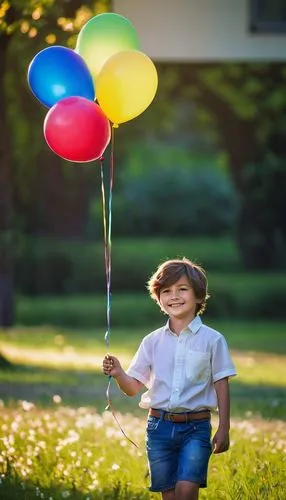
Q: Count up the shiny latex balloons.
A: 4